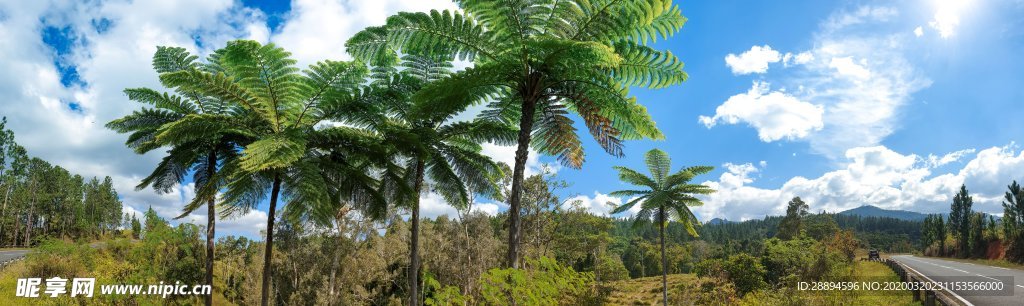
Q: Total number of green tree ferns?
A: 5